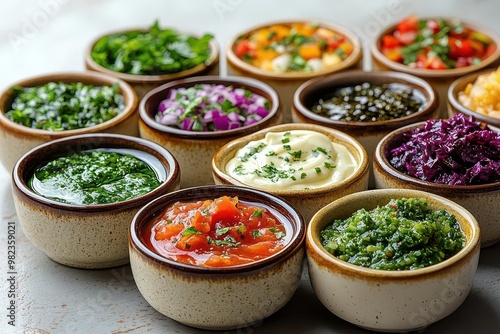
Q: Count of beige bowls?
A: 12